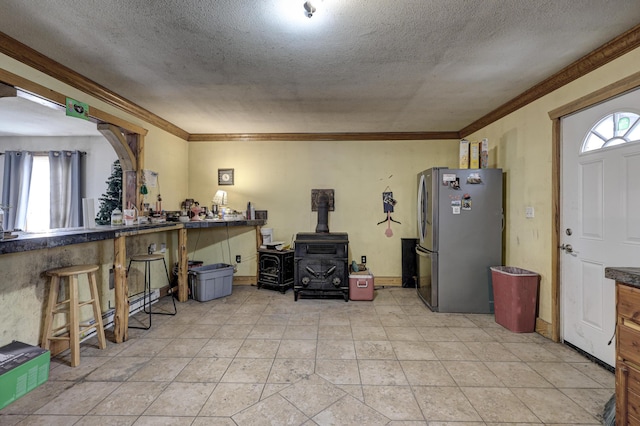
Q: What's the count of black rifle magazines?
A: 0